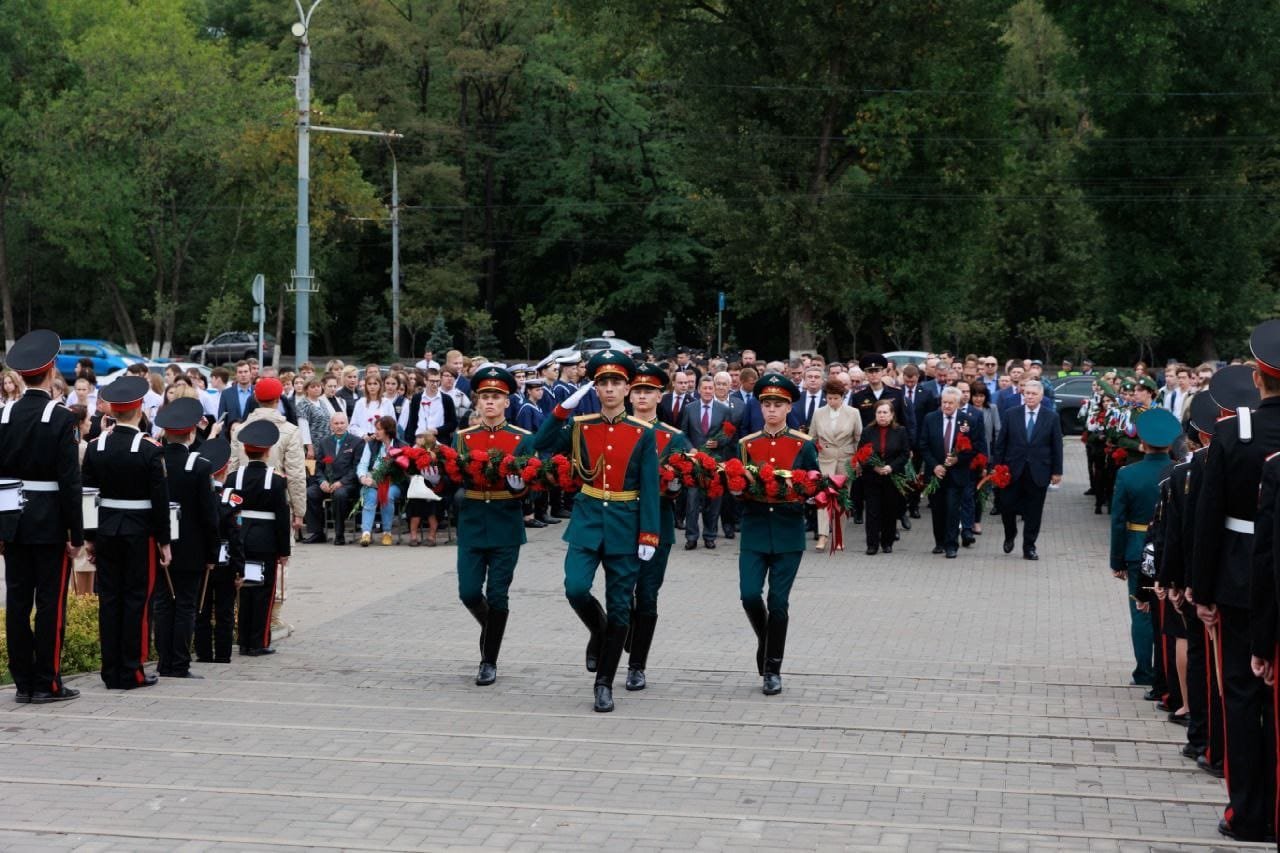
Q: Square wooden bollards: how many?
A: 0